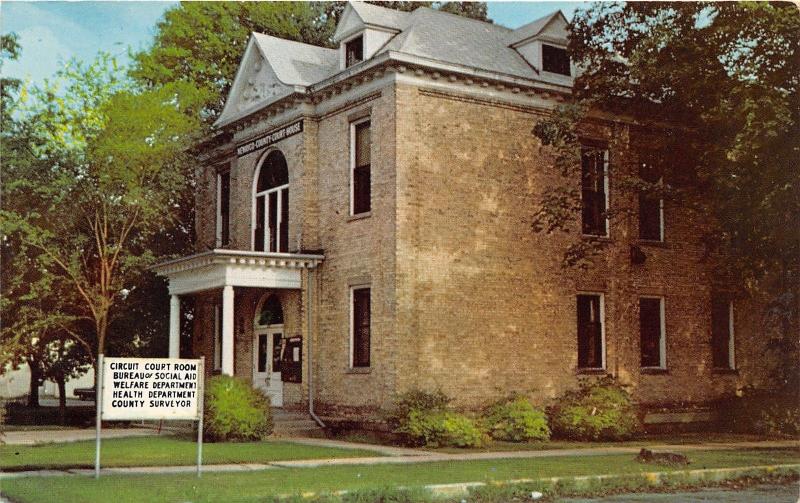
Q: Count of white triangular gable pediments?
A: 3